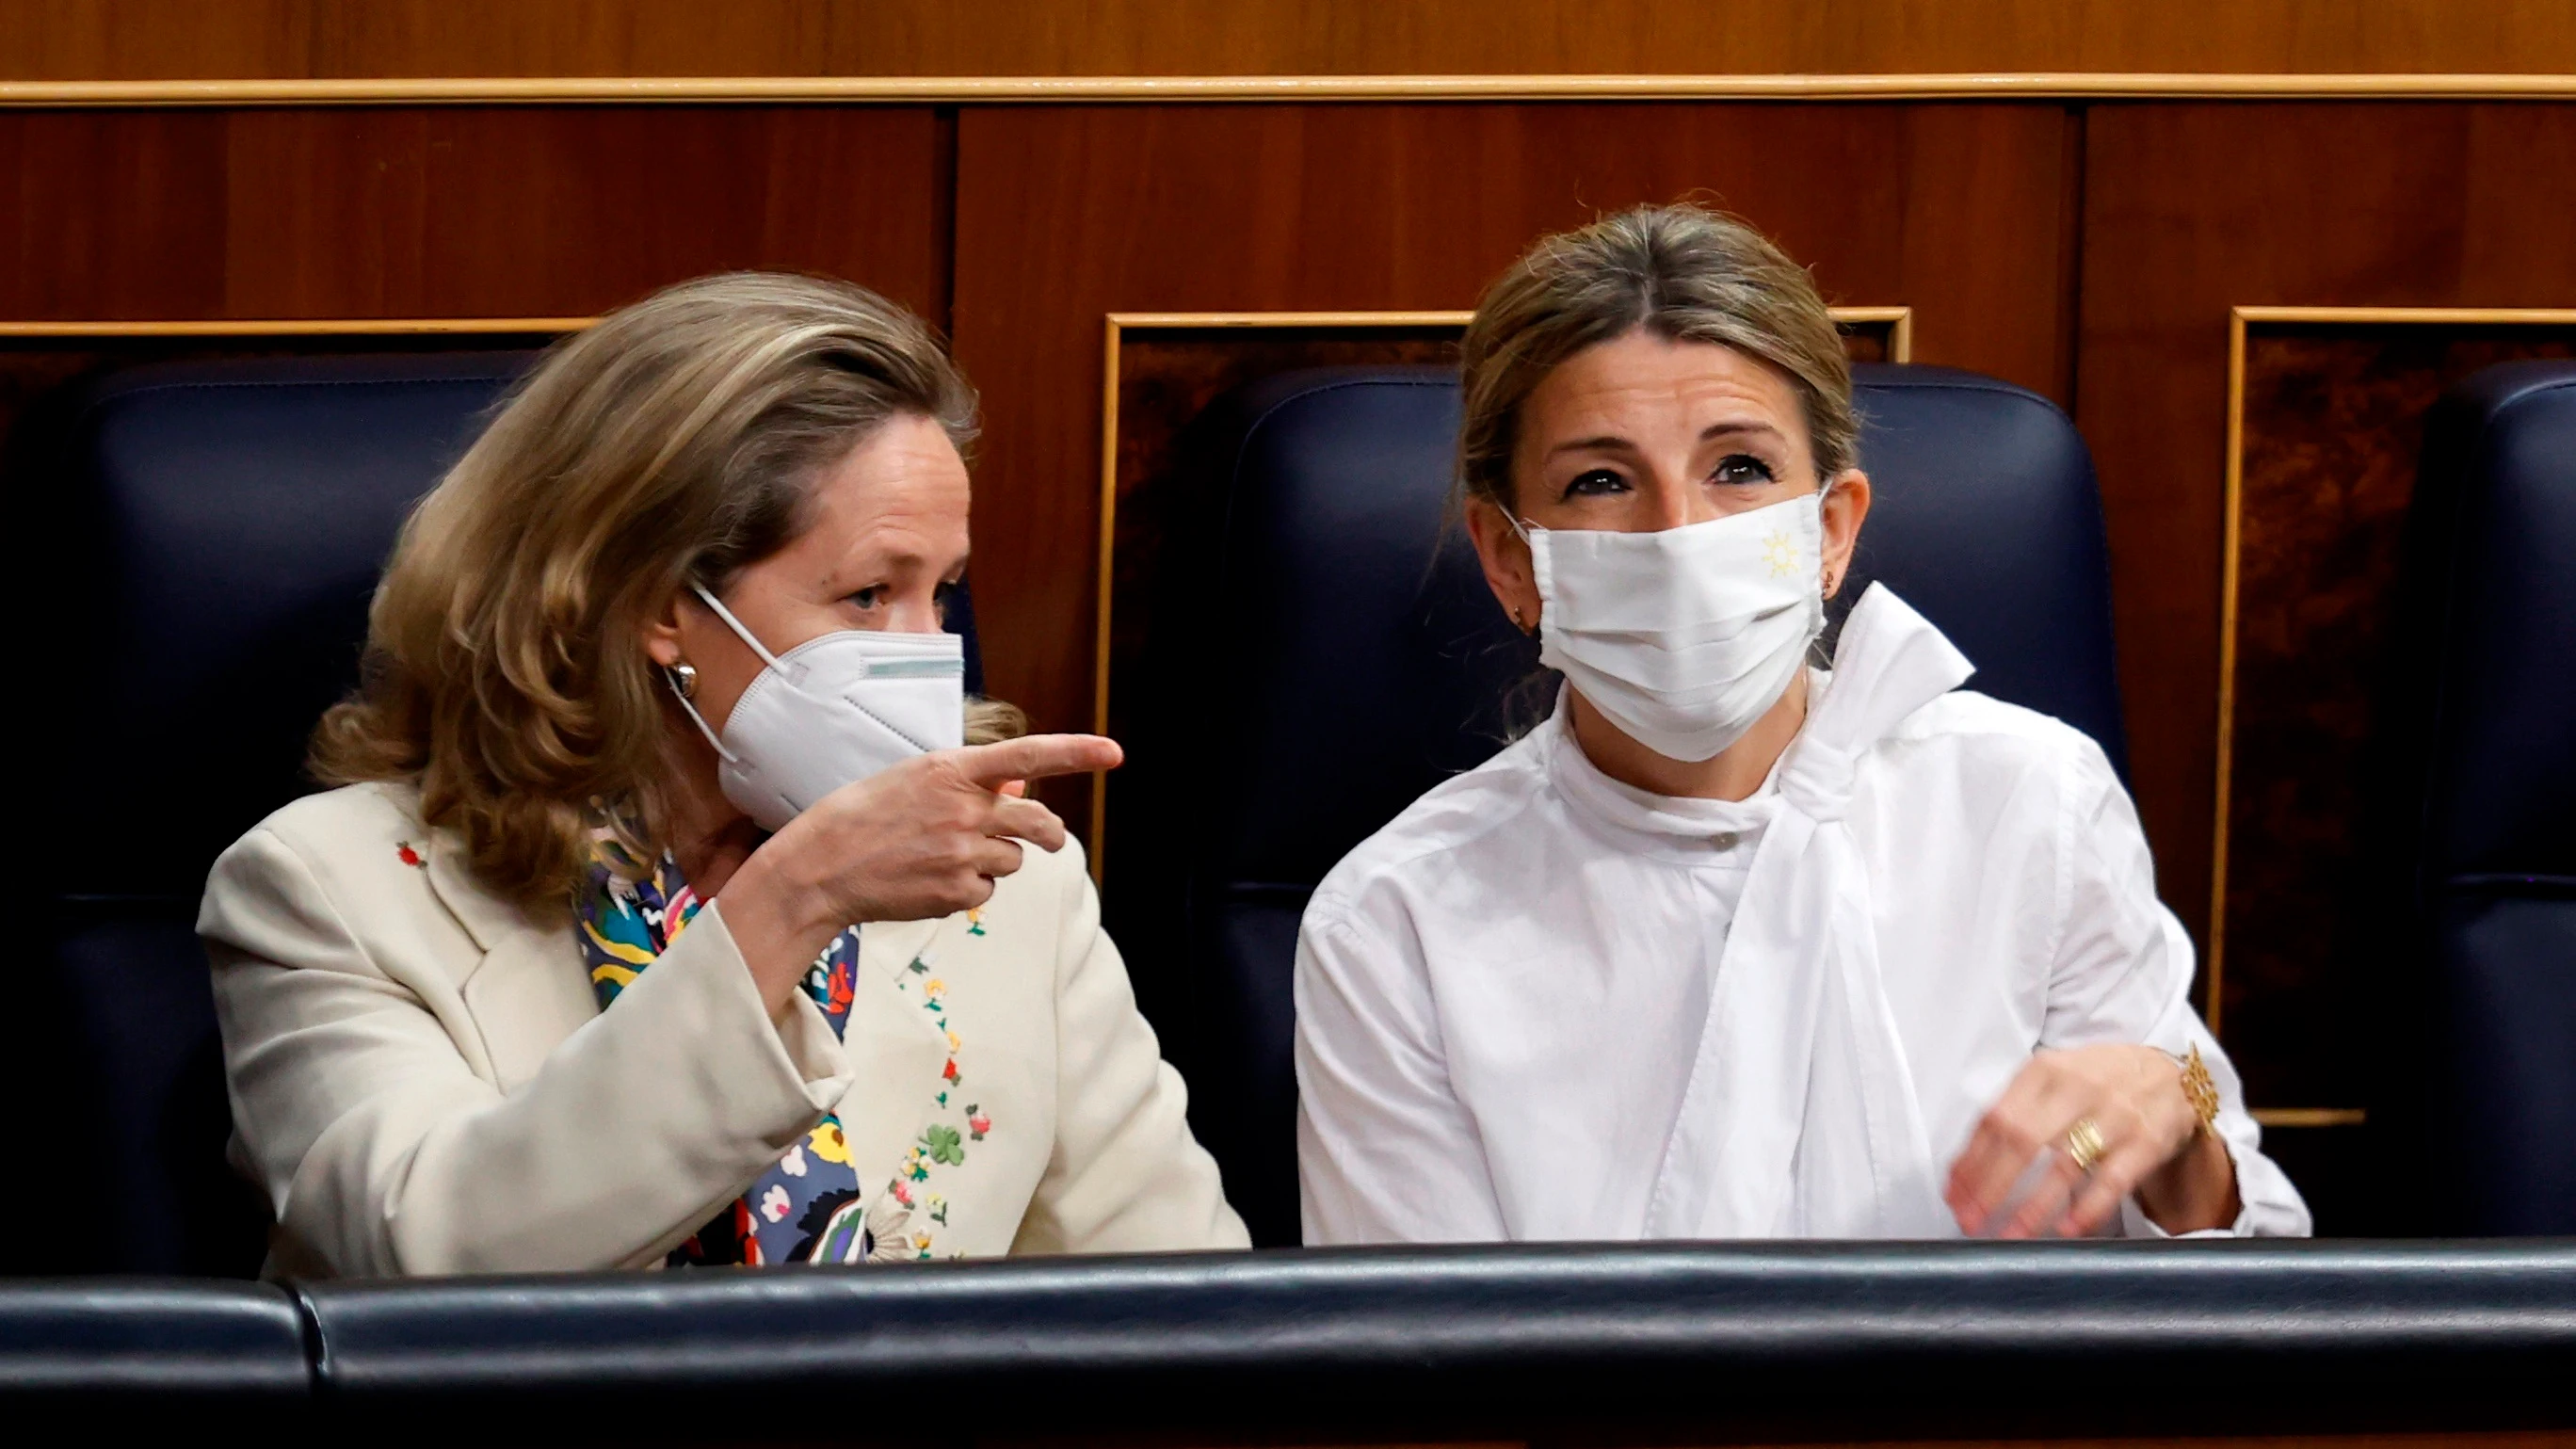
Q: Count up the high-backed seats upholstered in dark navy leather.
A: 3